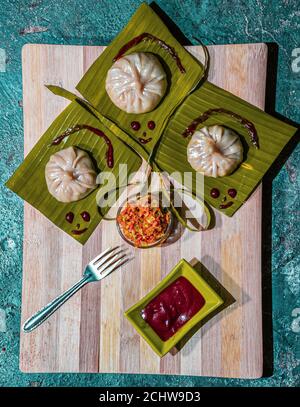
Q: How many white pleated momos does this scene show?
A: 3